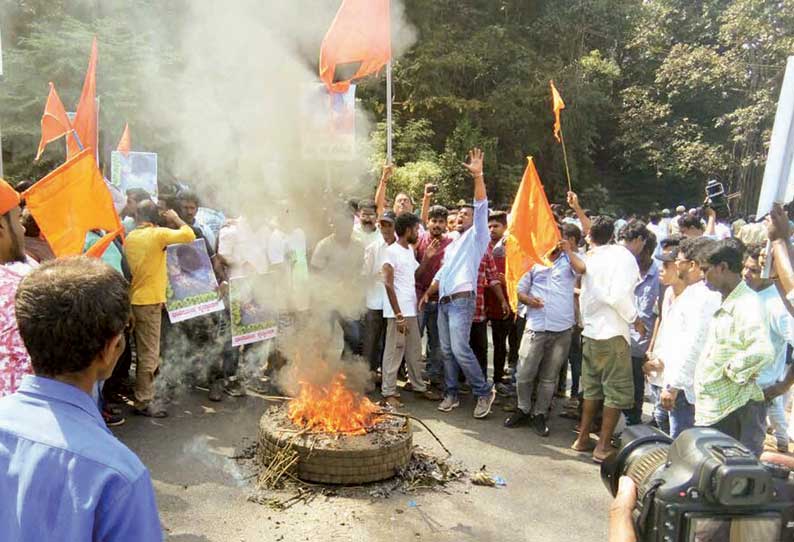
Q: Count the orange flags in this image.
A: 7